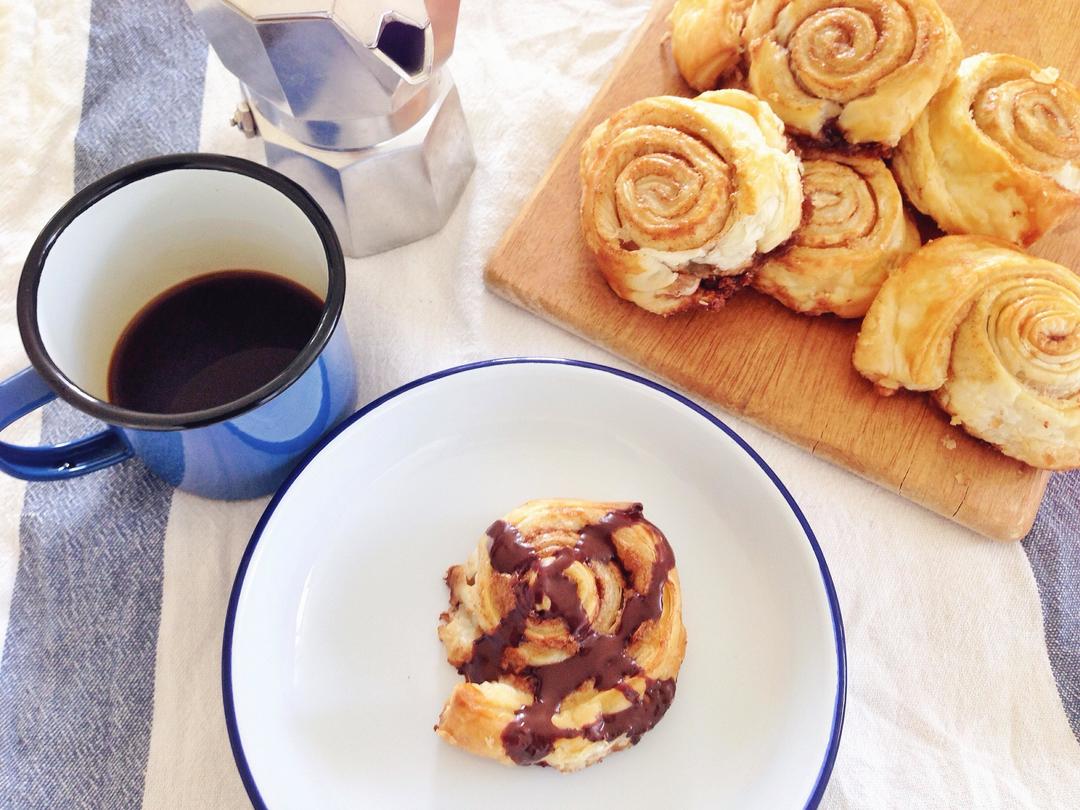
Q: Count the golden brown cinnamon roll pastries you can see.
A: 7